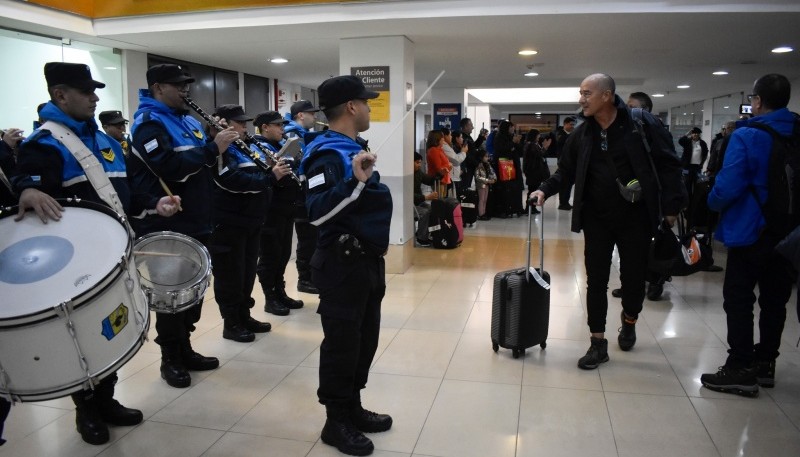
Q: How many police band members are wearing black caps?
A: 7